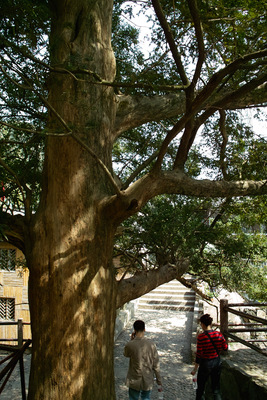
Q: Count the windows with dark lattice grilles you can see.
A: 2